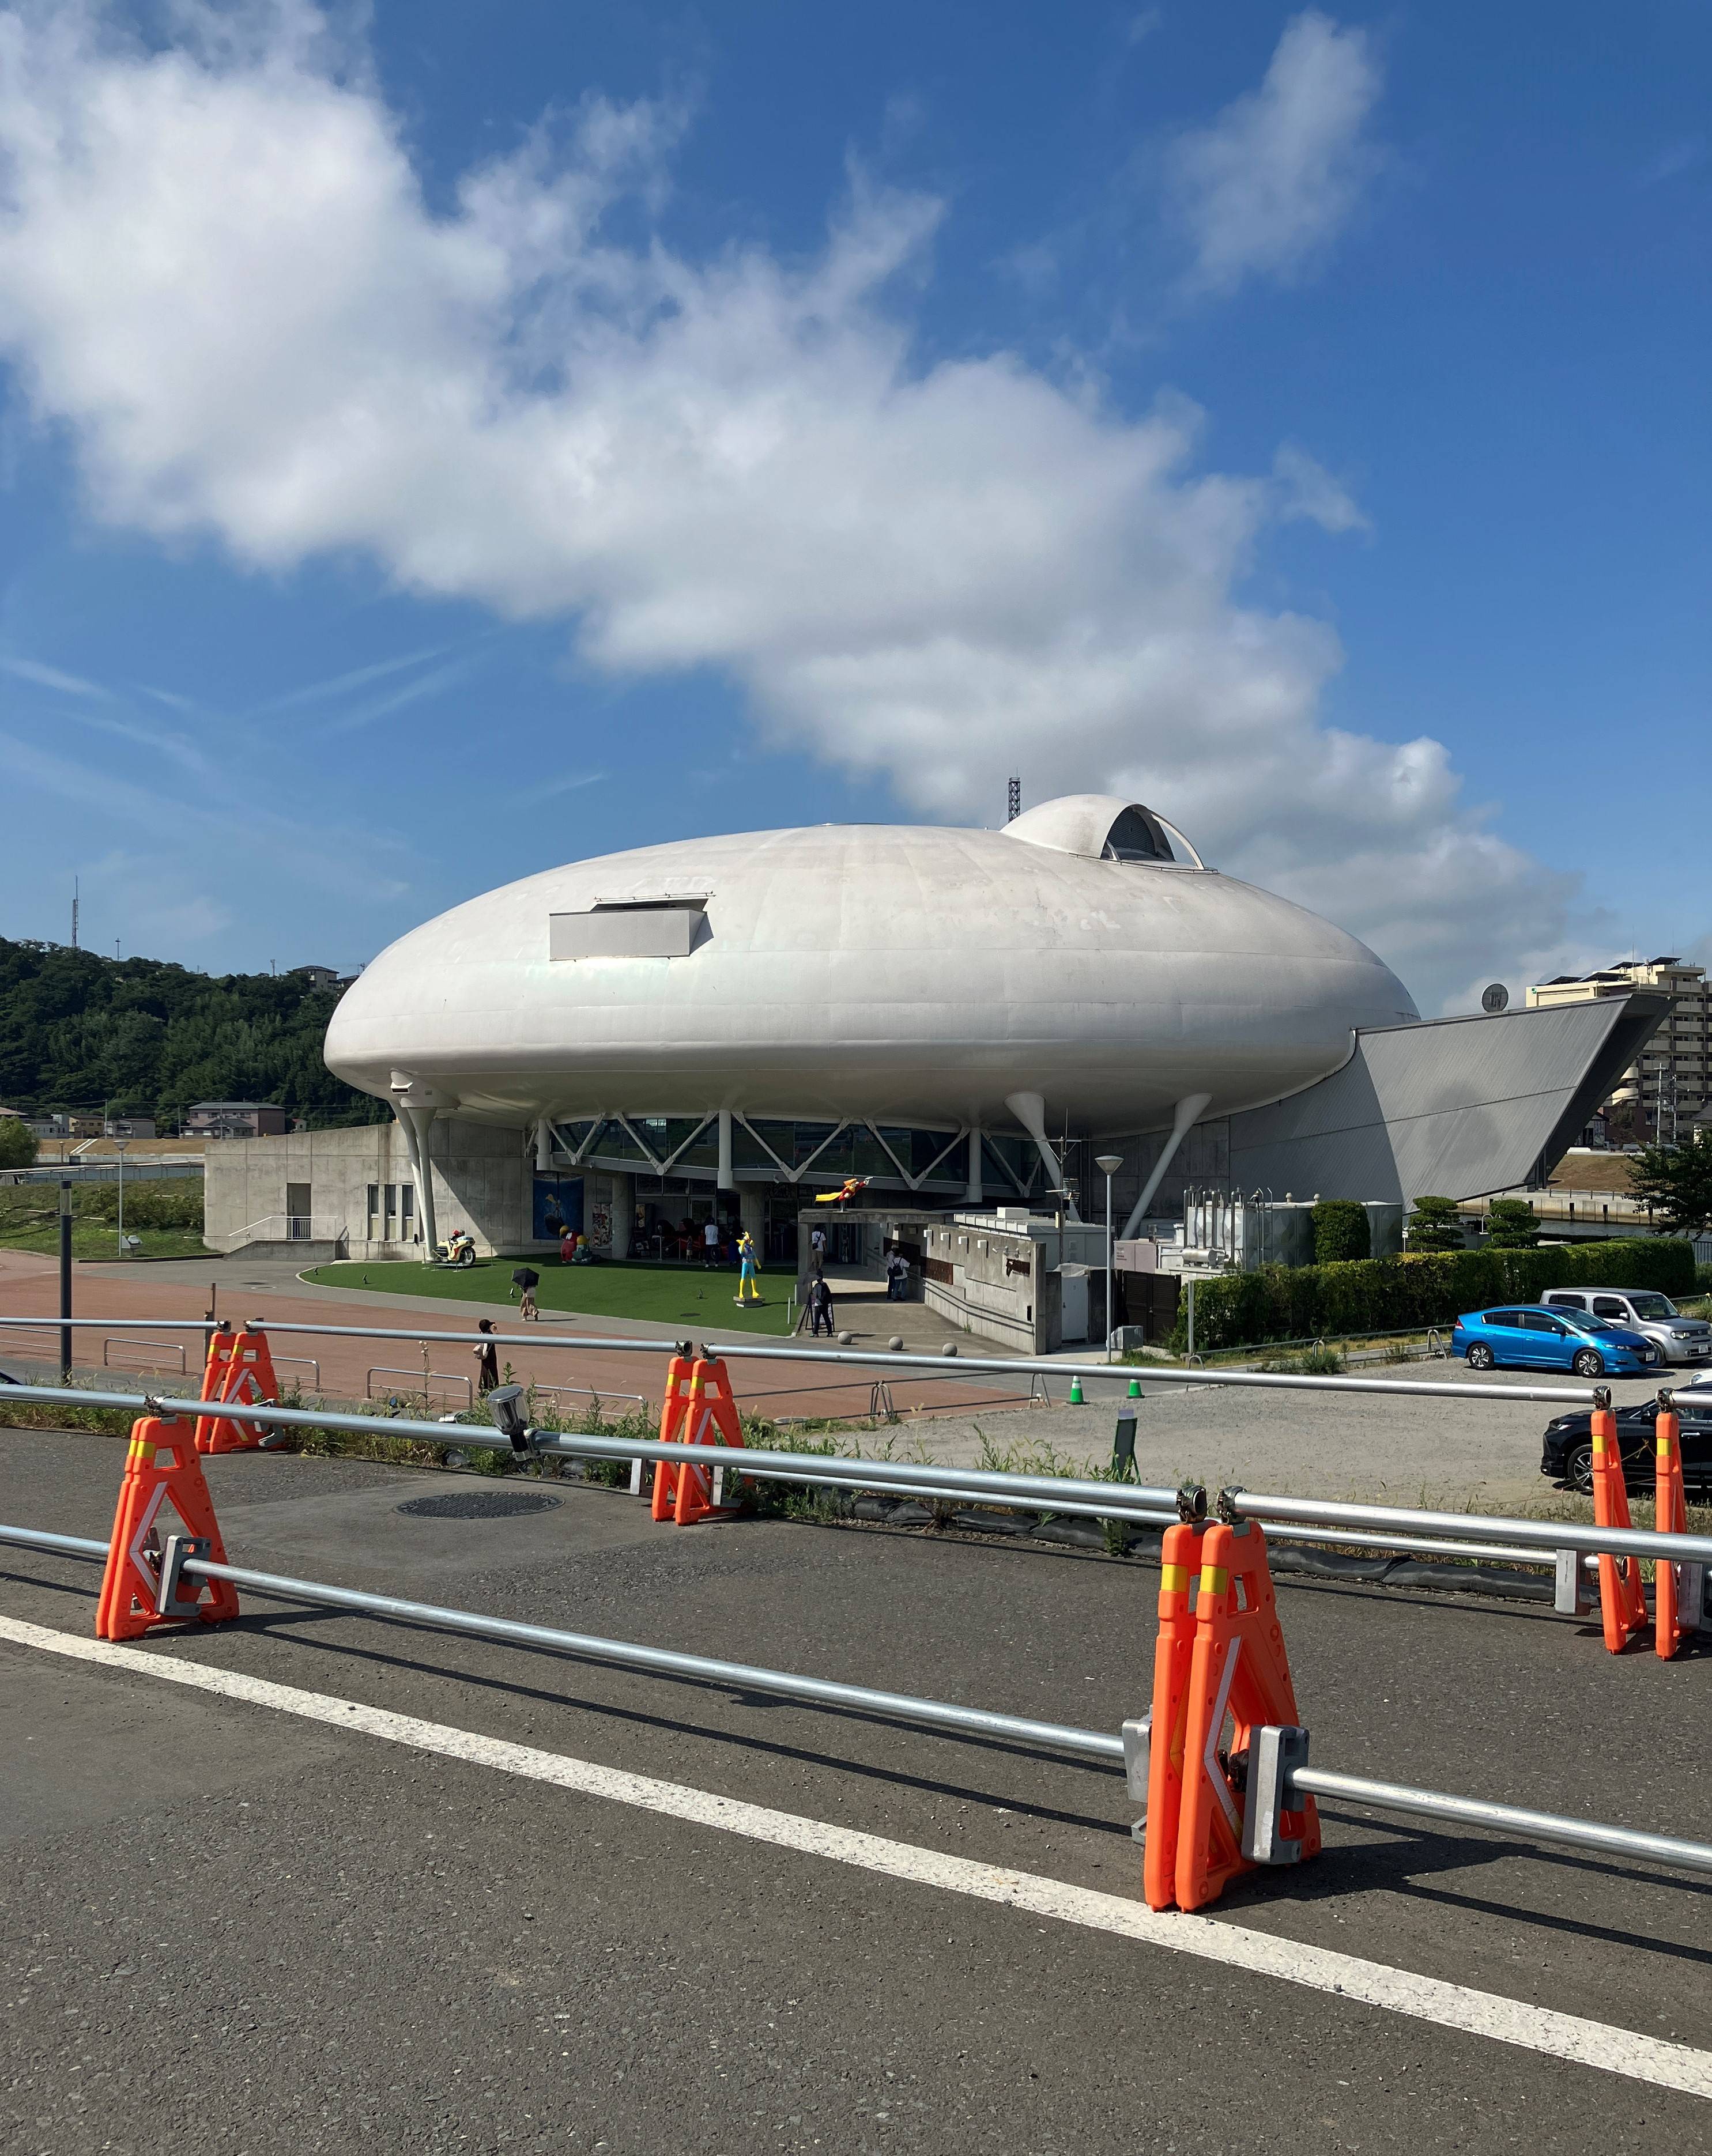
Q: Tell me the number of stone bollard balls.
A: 3